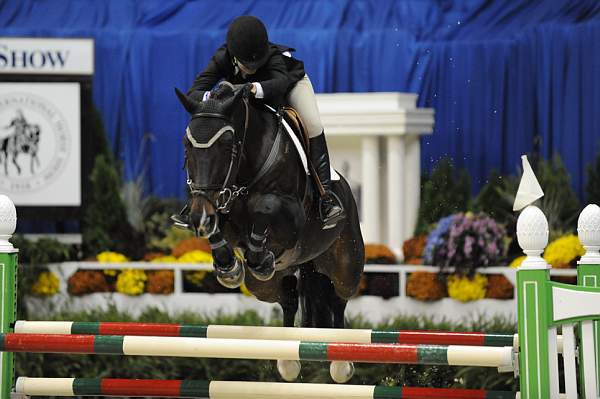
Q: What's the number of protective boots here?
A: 2